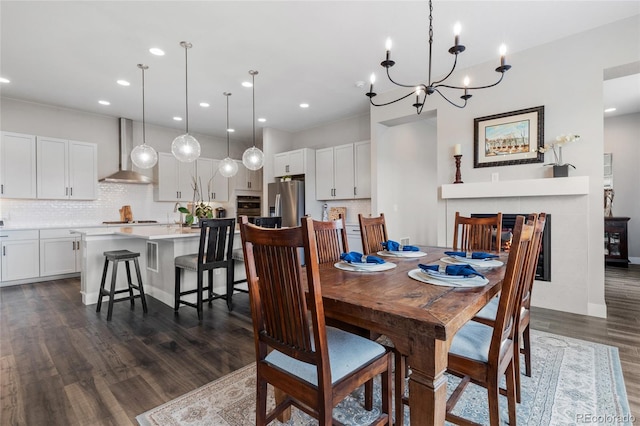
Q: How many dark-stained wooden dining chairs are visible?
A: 6